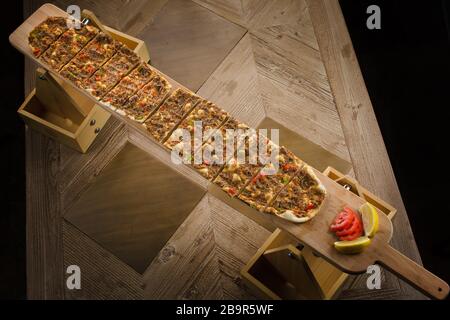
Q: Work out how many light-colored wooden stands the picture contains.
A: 2